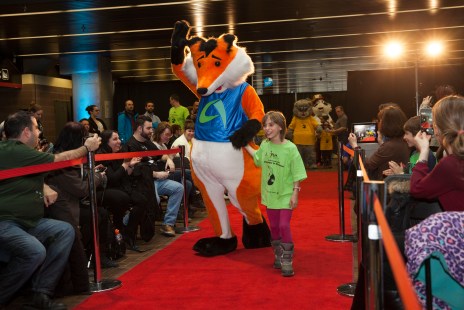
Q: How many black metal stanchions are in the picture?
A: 5